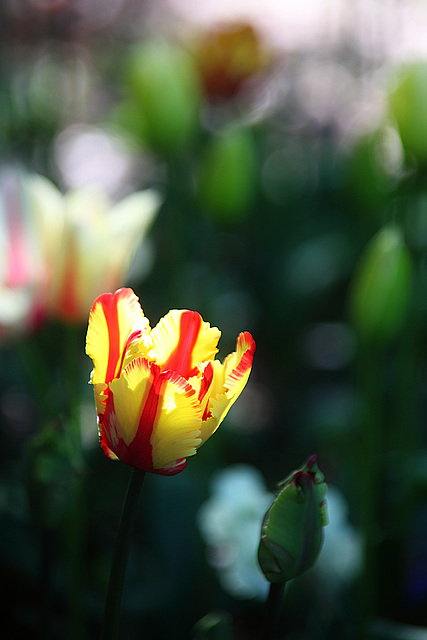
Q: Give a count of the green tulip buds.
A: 5